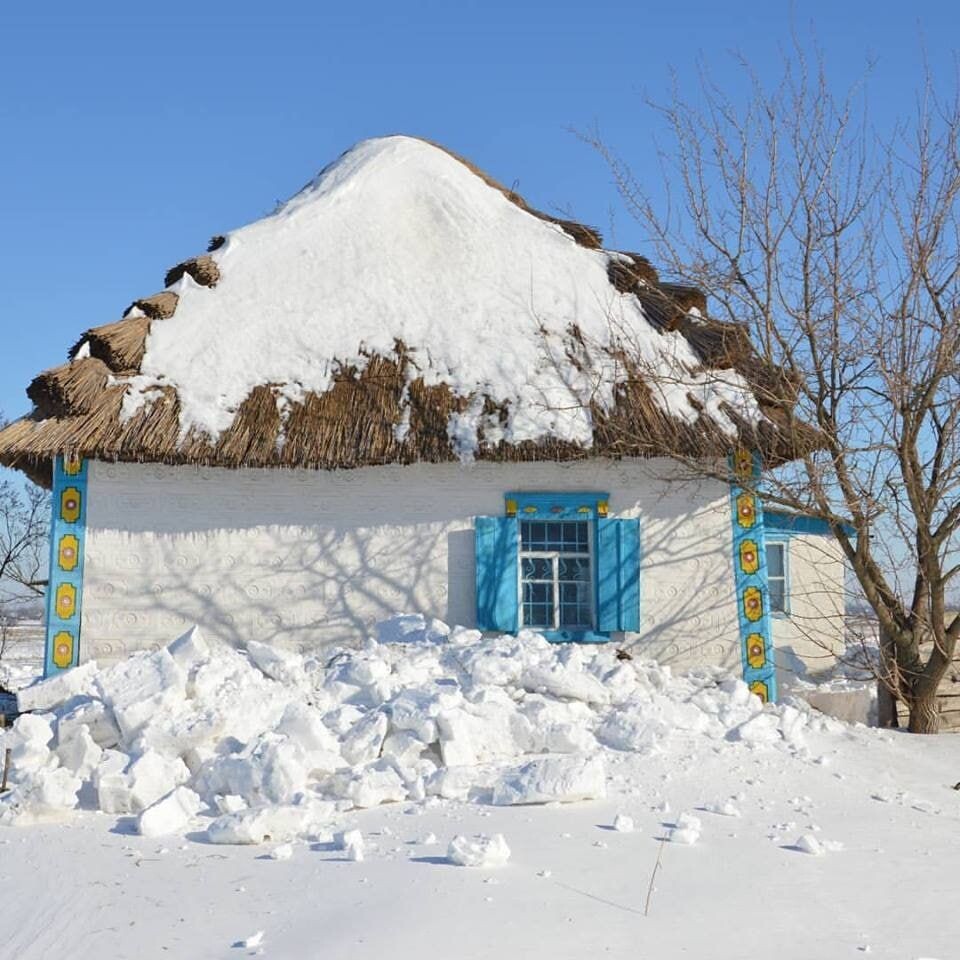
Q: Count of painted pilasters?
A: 2